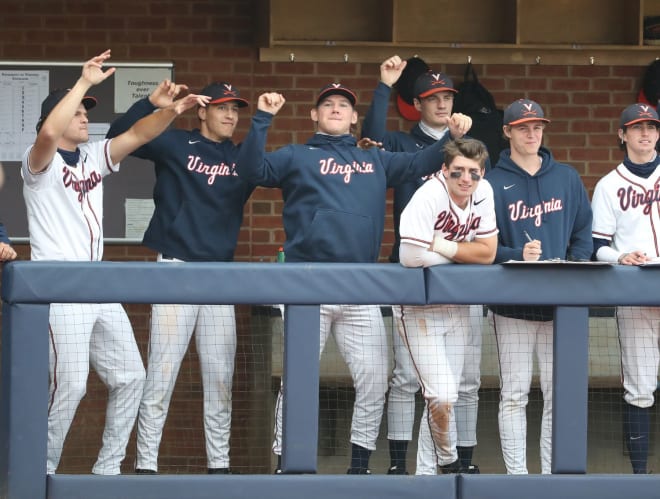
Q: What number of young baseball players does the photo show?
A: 7